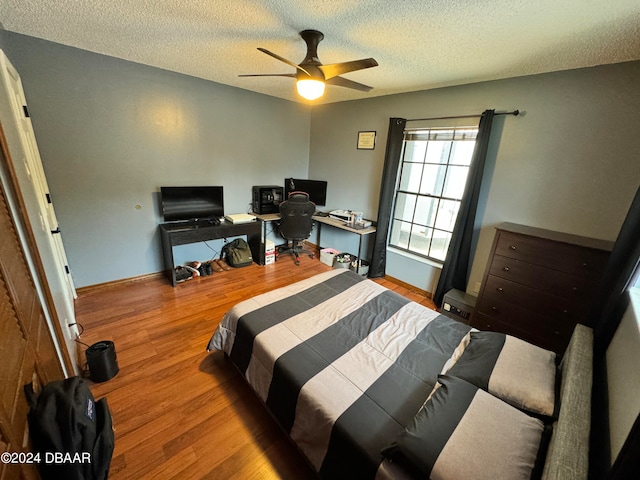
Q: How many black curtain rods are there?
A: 1